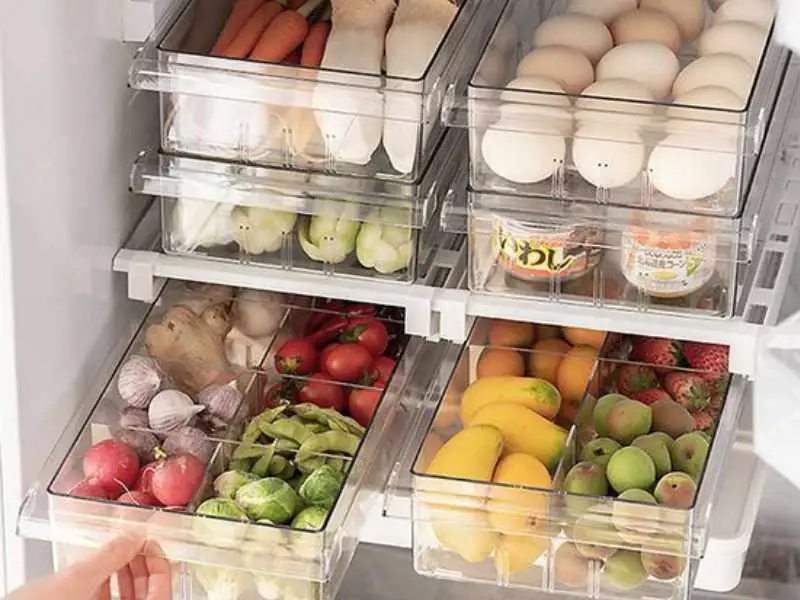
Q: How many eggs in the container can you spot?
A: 15